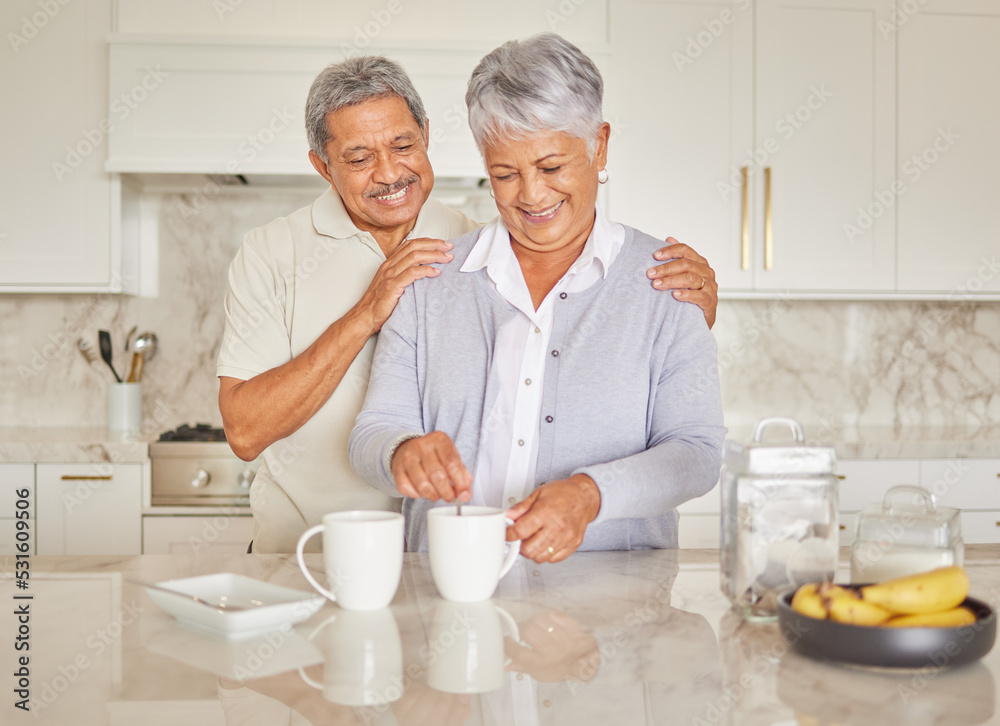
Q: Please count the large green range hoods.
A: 0